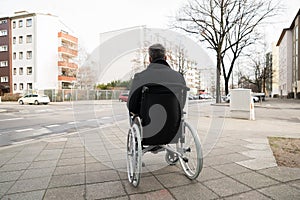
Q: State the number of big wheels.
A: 2